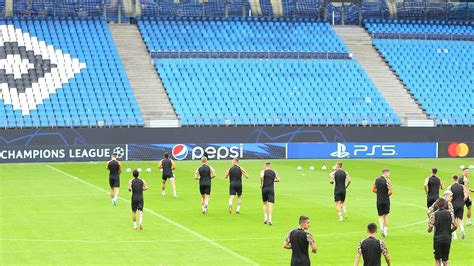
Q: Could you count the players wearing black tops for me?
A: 15